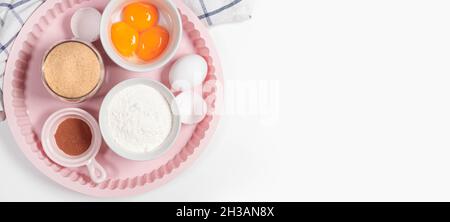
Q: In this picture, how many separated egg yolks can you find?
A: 3